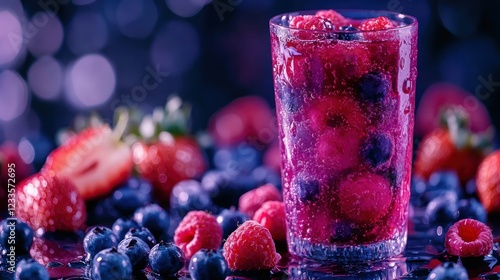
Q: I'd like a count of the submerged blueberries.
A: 5